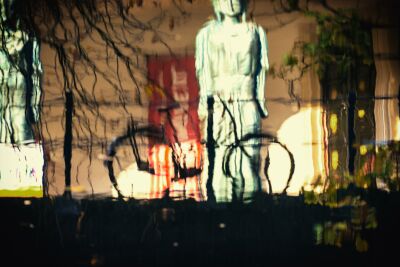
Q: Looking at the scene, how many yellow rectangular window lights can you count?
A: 4